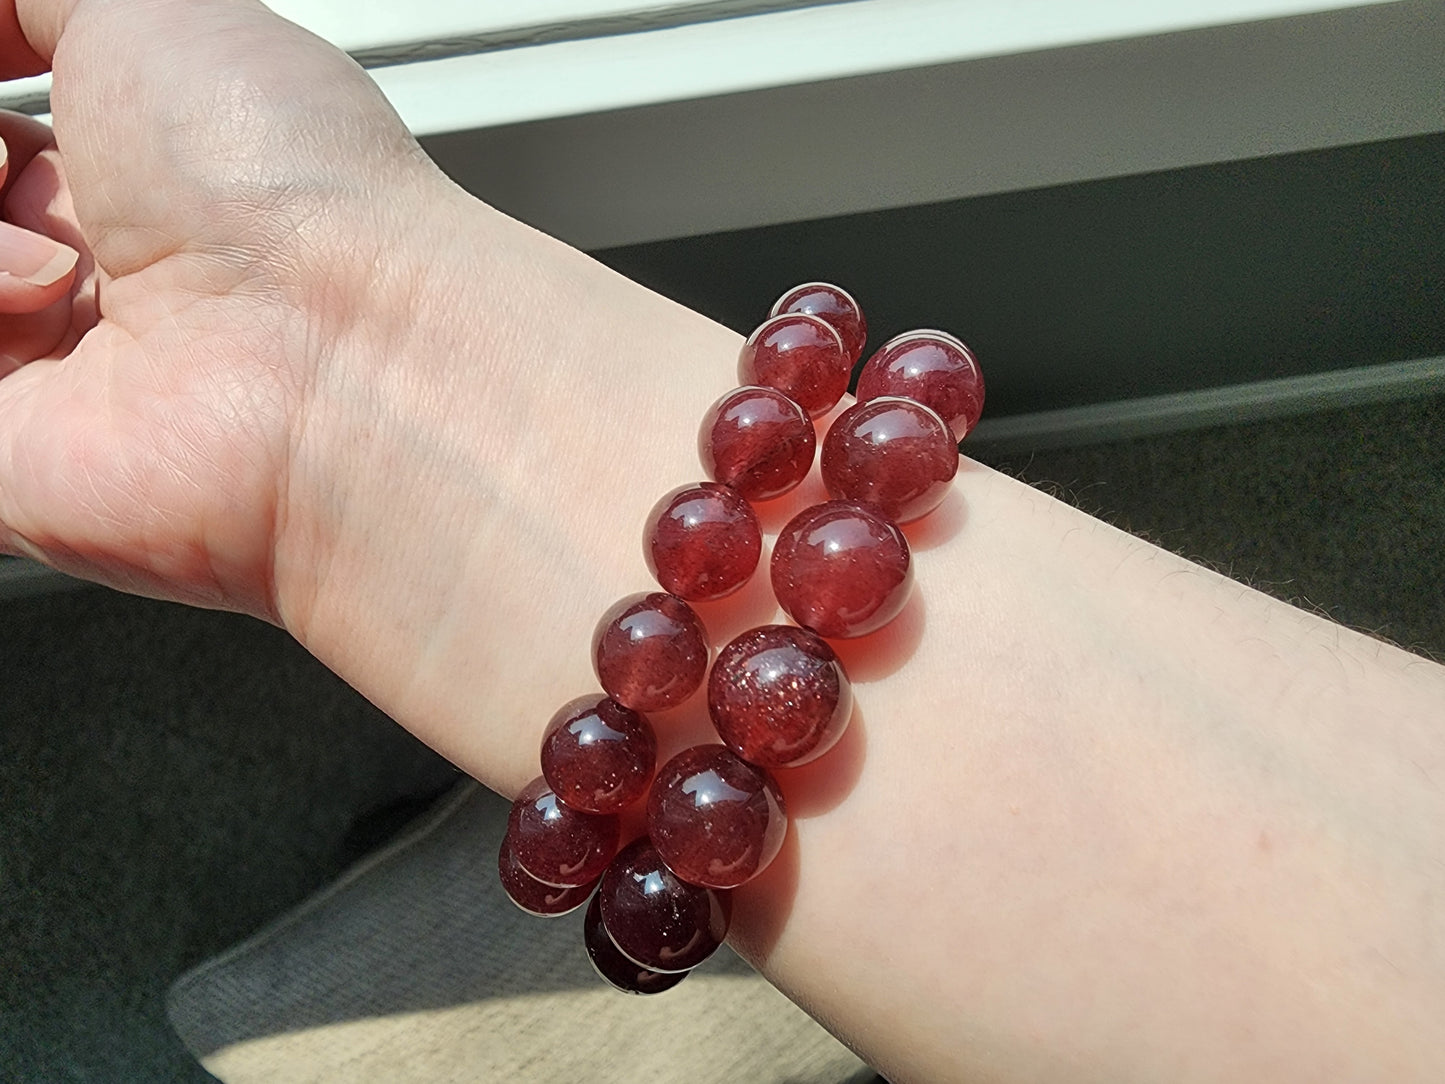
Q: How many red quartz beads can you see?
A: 15